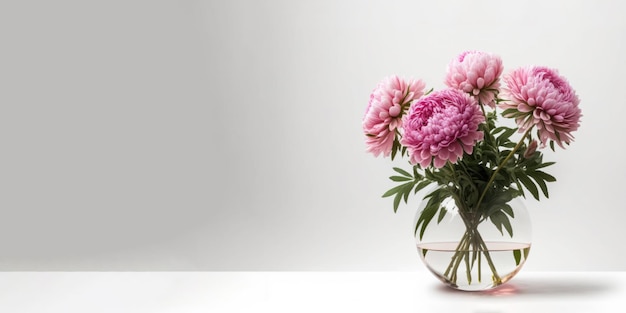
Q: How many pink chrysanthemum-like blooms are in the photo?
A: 4